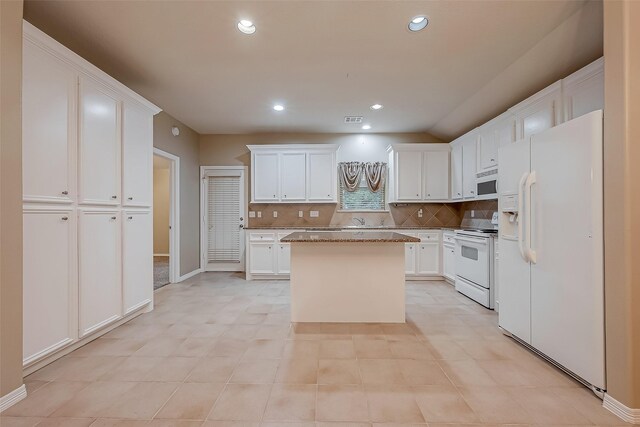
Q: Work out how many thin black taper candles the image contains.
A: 0